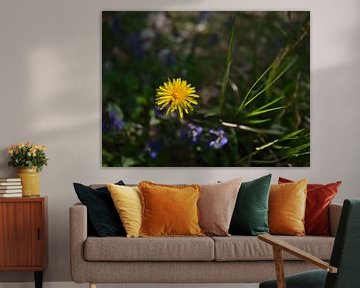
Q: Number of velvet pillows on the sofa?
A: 7